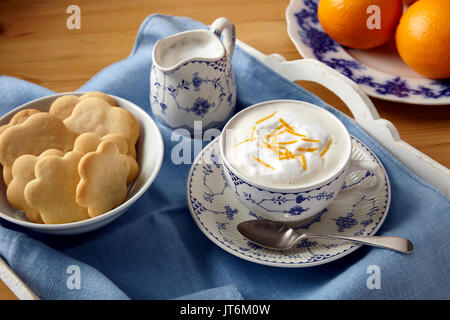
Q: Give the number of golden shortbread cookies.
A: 8